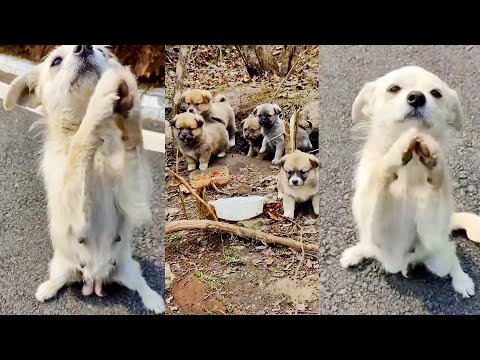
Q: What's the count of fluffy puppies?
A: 5